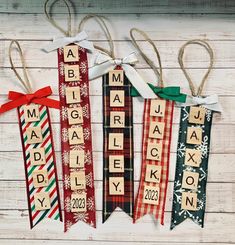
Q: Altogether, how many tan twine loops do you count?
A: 5